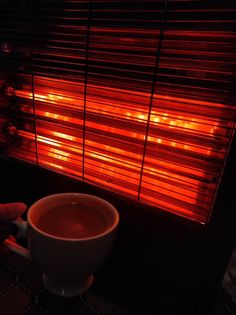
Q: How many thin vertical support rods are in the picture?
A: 3